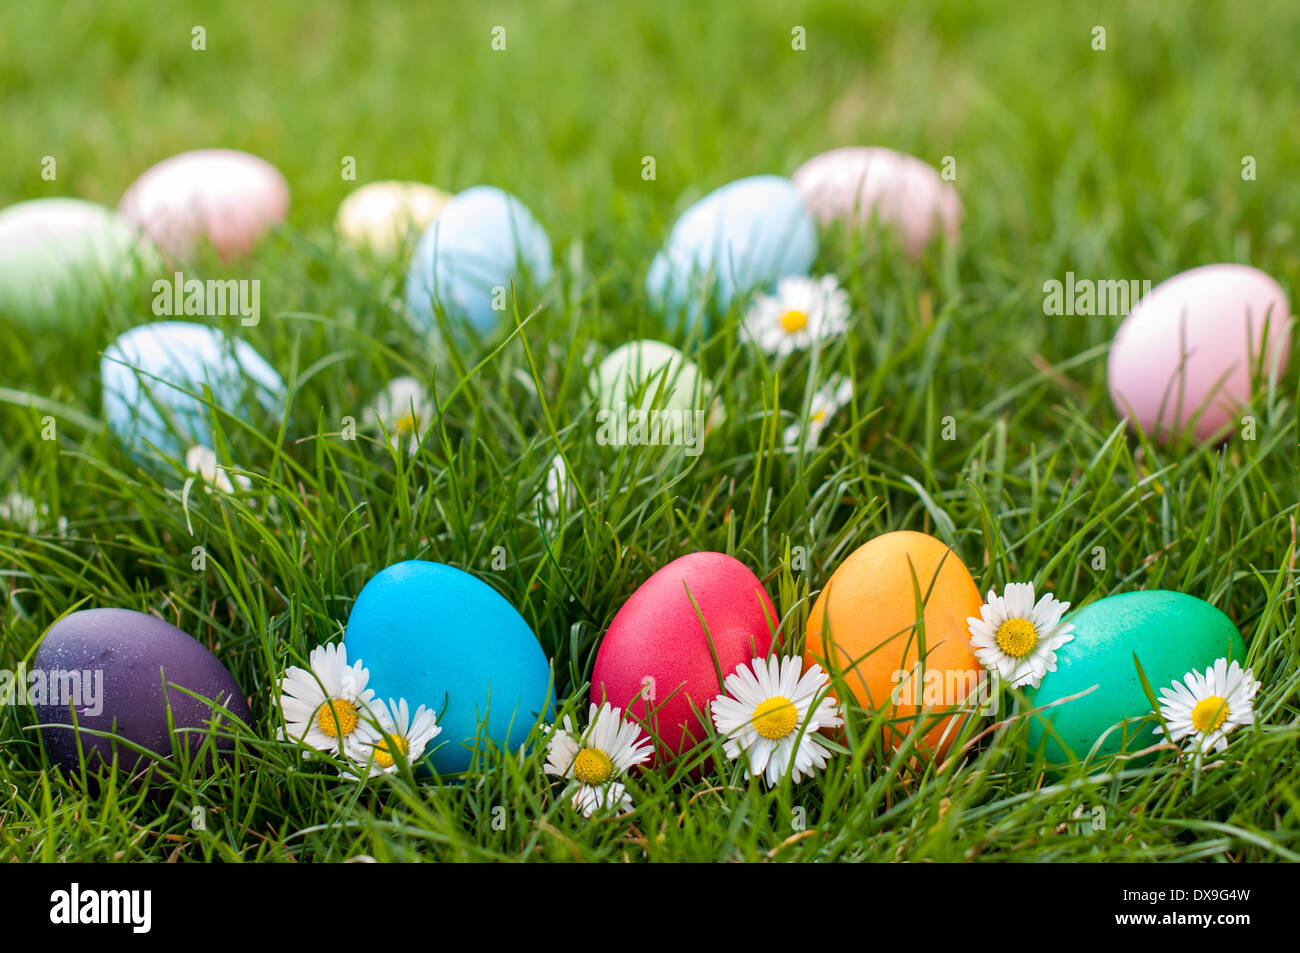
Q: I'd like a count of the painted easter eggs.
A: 14